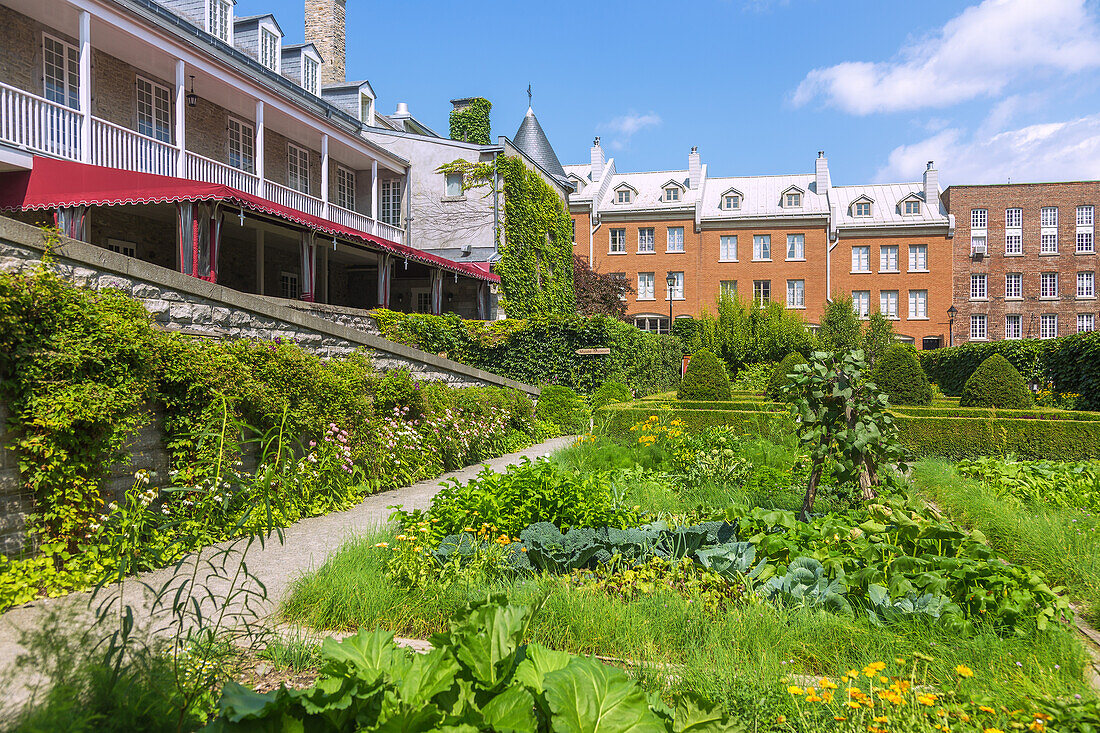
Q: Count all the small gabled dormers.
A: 11